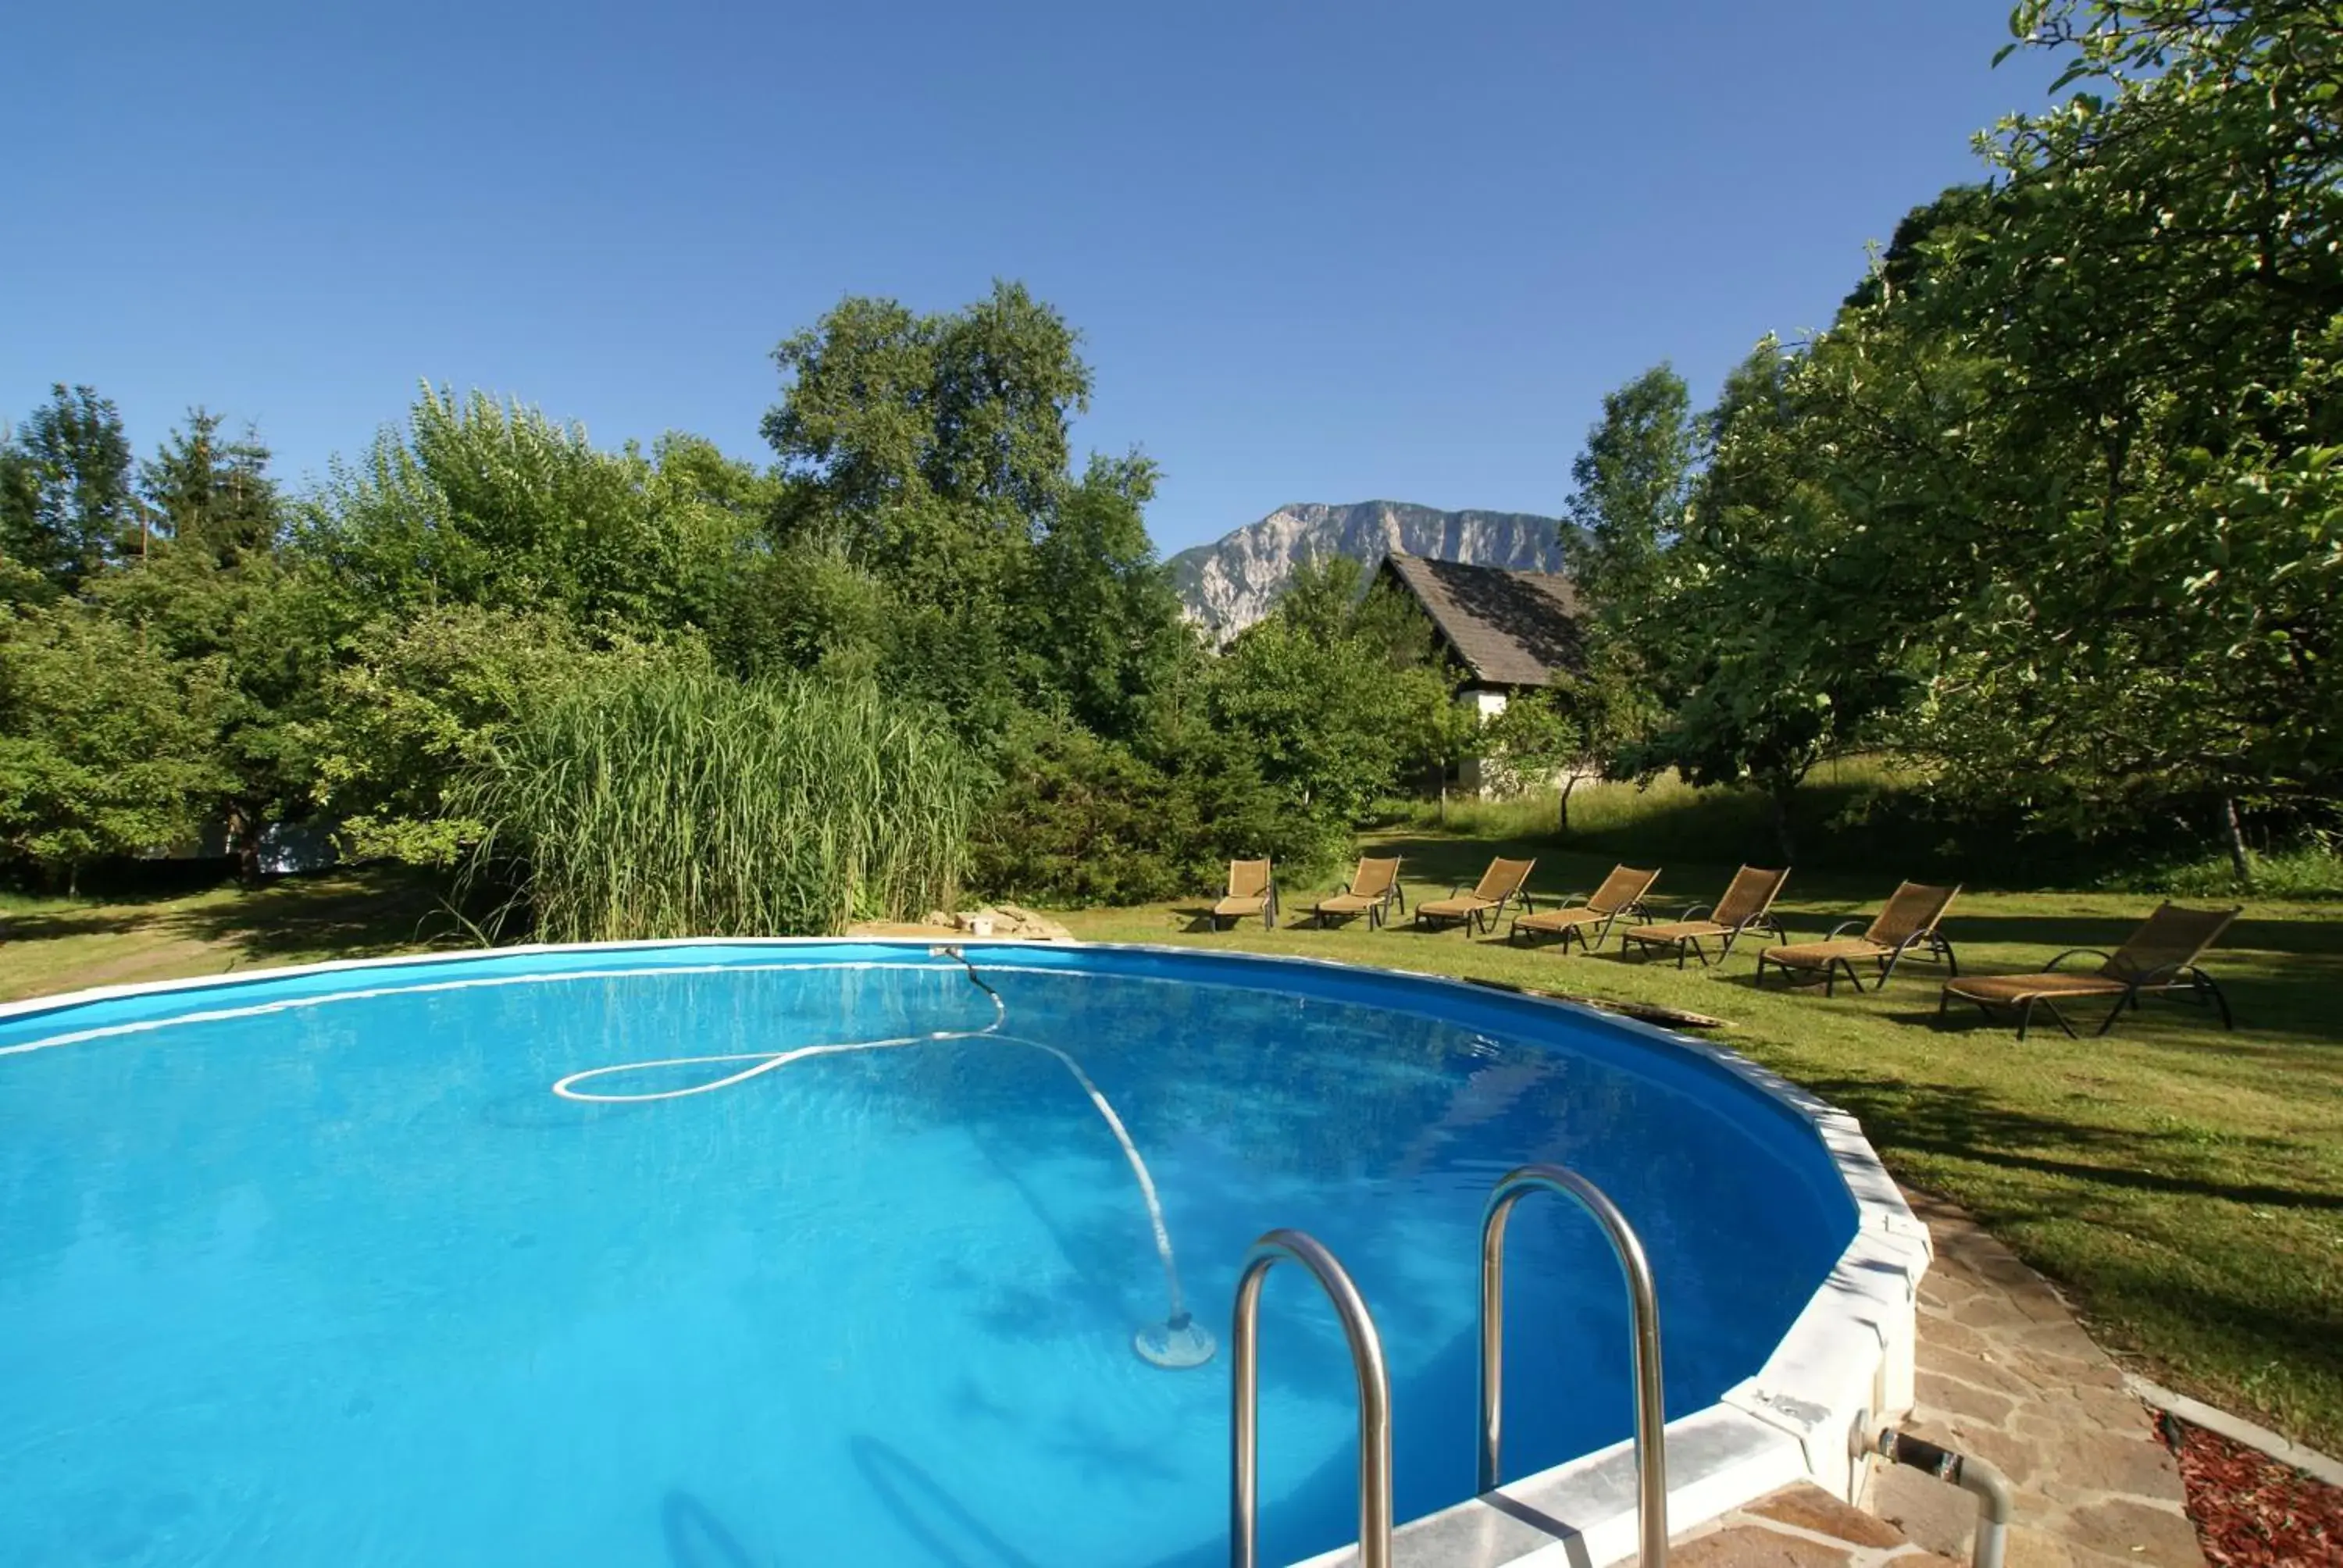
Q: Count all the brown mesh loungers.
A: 7